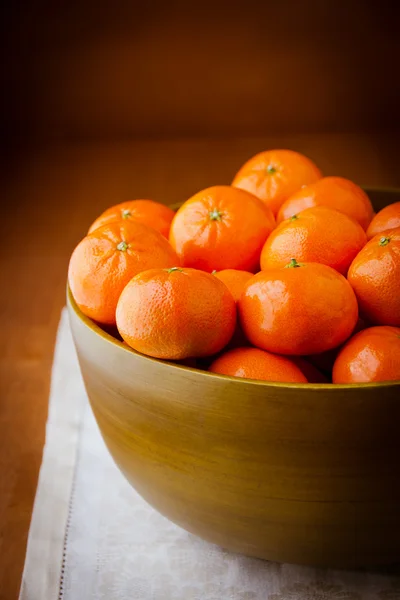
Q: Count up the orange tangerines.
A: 13